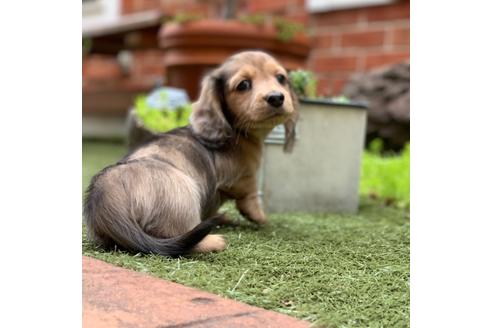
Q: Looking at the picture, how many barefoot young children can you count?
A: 0